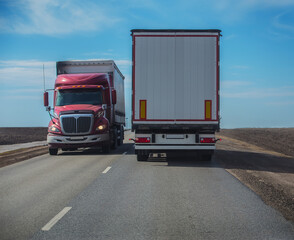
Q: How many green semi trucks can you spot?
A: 0